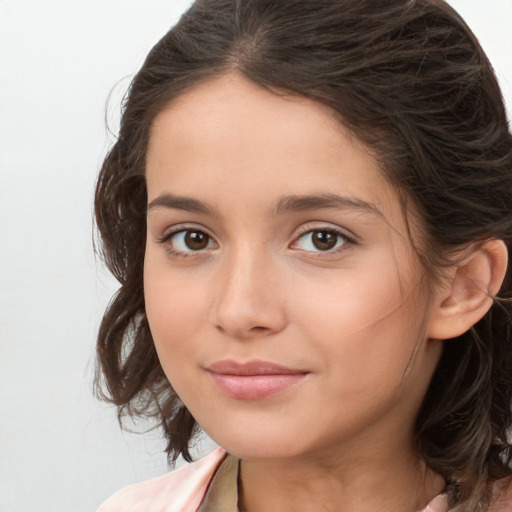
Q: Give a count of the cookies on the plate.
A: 0